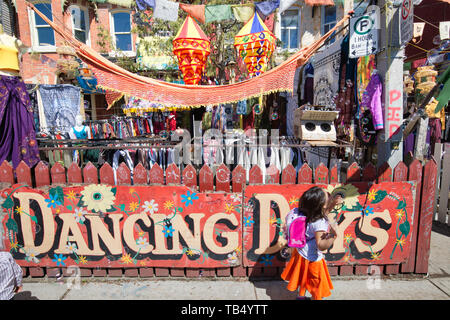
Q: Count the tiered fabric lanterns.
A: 2